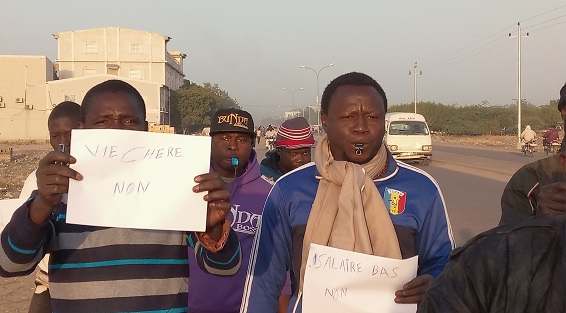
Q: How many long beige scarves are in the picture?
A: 1